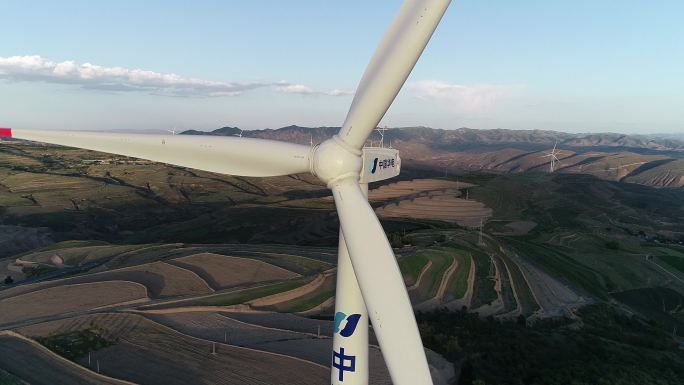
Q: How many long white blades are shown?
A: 3